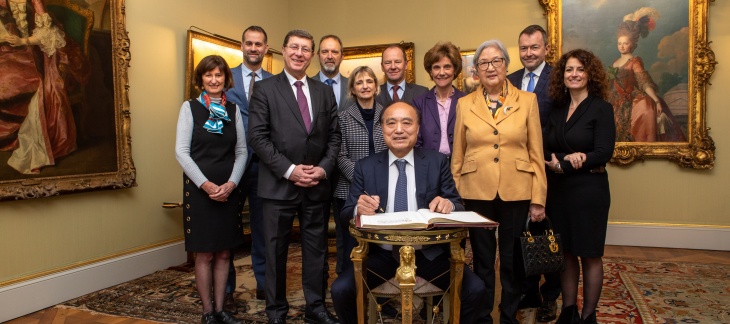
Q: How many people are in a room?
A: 11